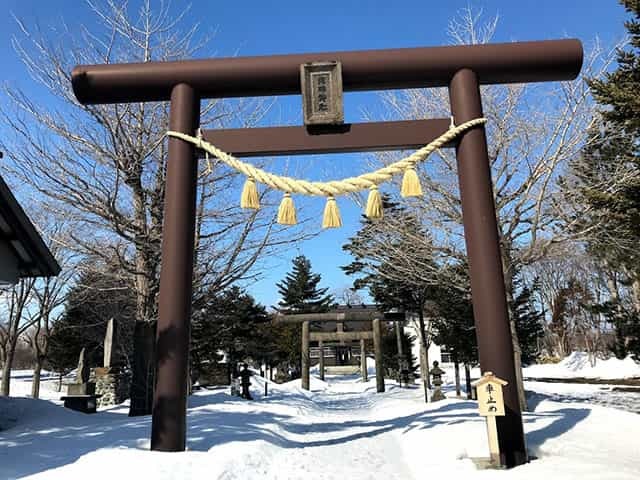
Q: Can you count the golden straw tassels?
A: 5